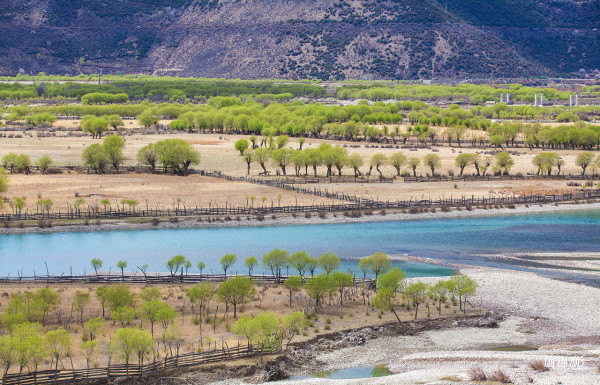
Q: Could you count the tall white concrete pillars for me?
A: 6